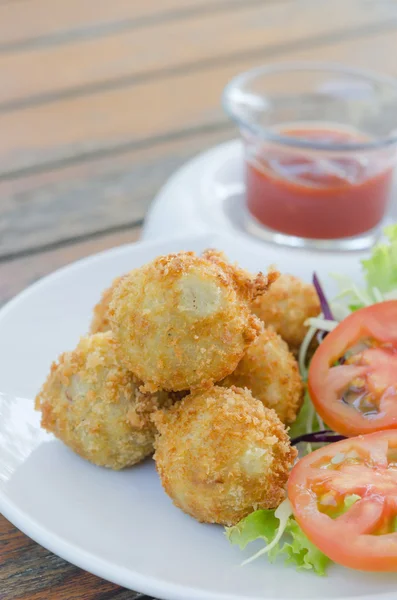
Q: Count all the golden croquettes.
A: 6